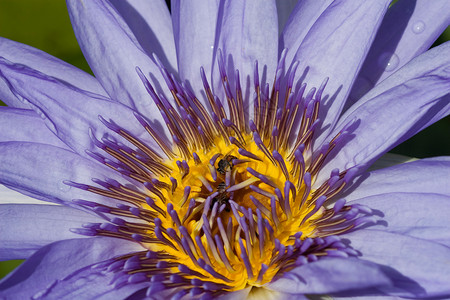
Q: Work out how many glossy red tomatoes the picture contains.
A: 0